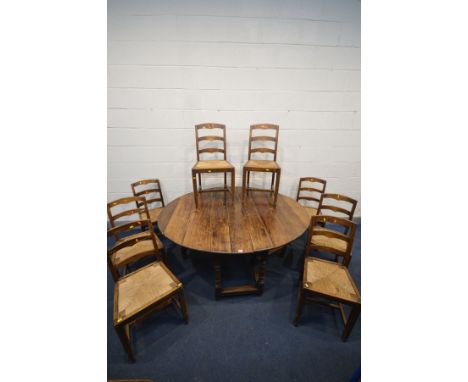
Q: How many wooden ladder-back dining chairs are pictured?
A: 8